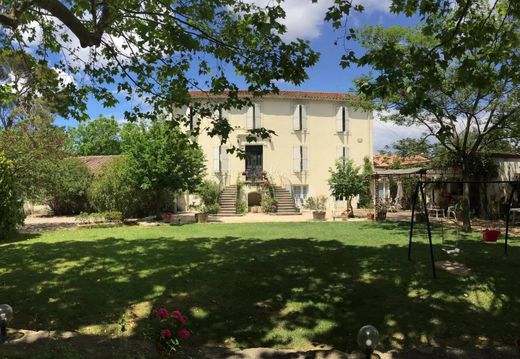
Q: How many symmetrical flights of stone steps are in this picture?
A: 2